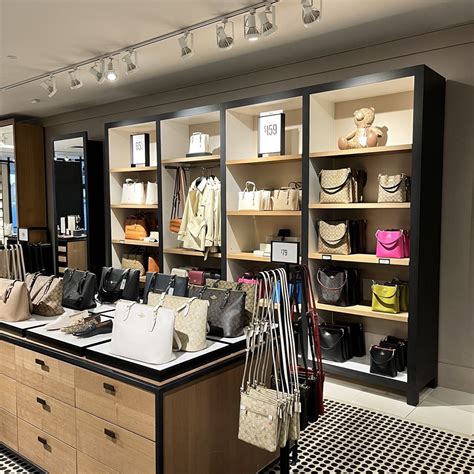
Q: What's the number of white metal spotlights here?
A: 10